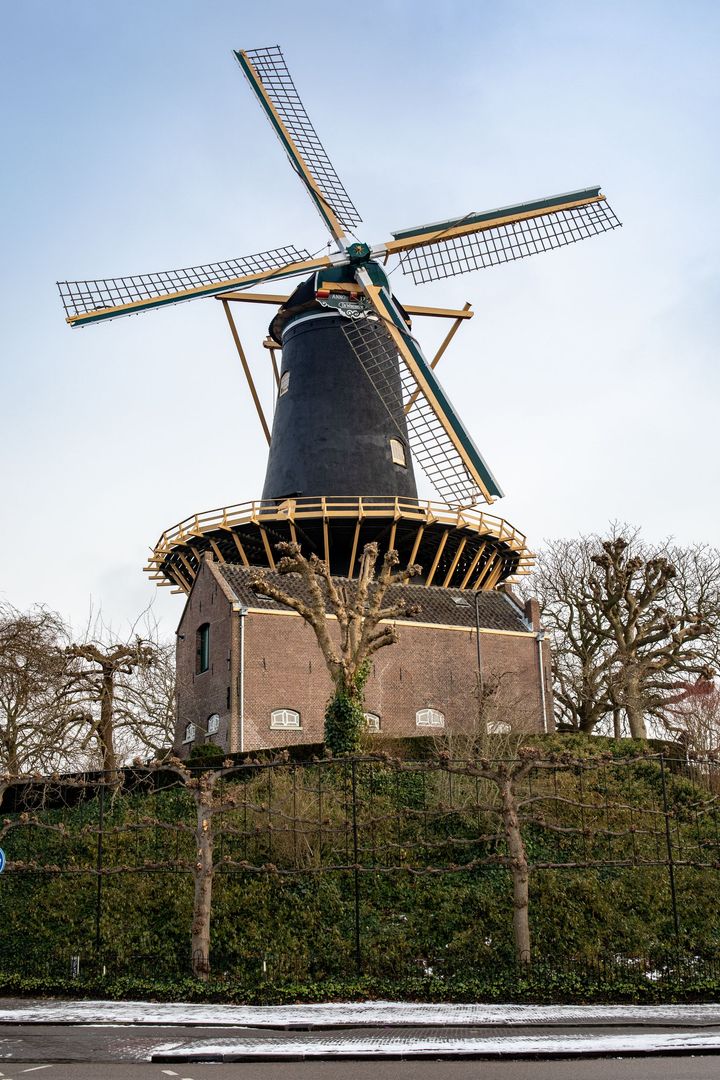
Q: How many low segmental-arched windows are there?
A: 6